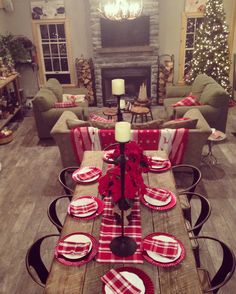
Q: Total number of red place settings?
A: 8